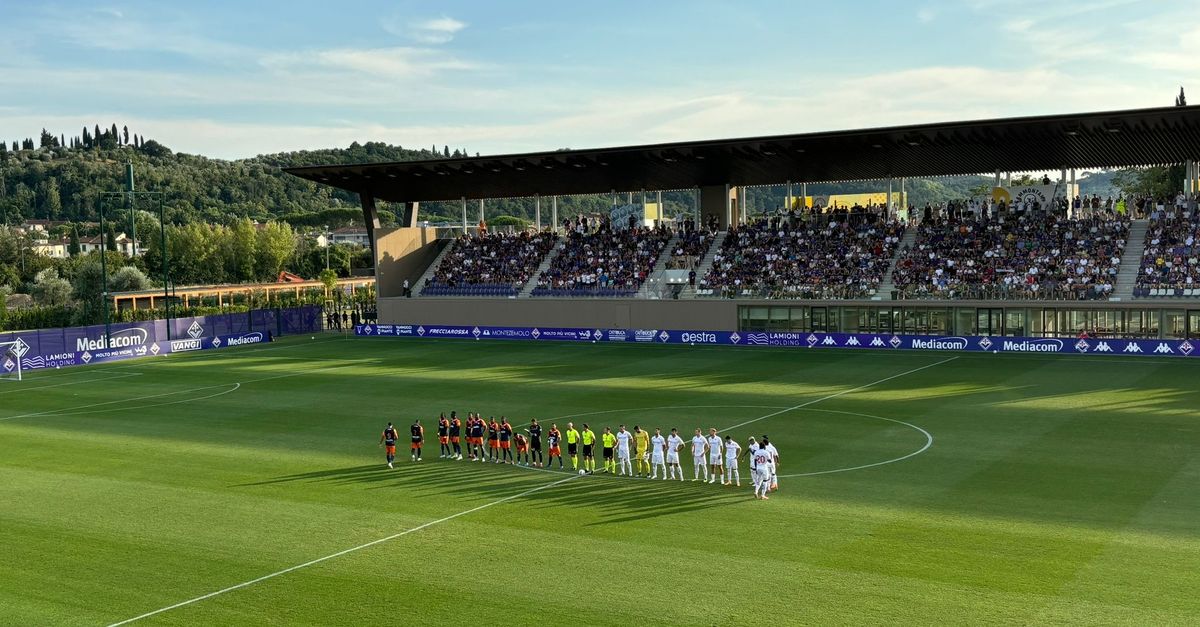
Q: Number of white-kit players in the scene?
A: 10